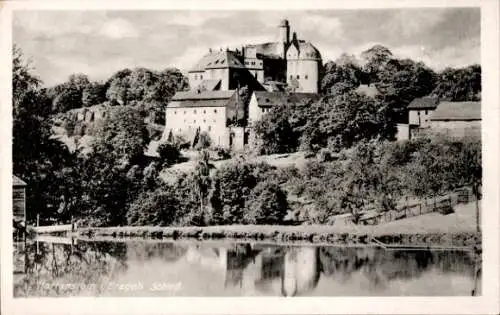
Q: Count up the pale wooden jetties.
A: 1